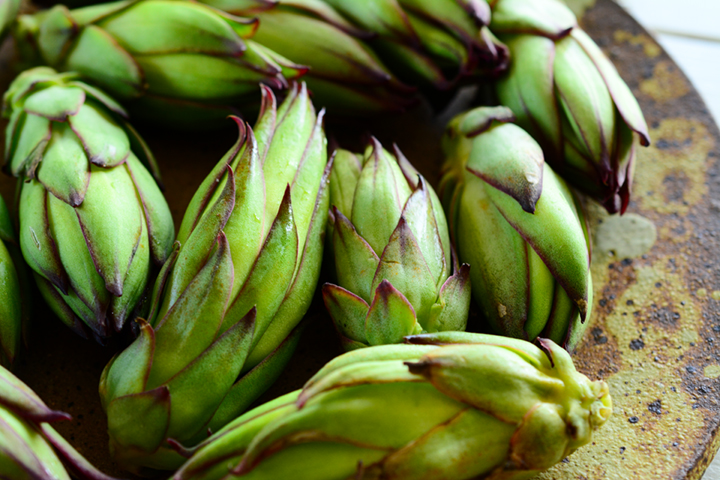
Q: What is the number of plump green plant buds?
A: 11